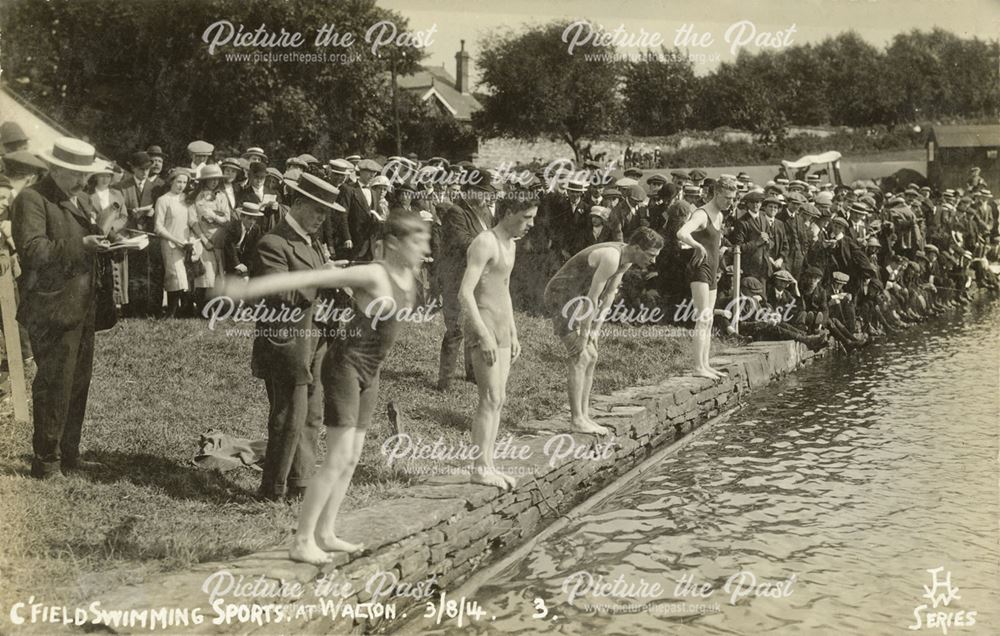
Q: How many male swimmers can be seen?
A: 4